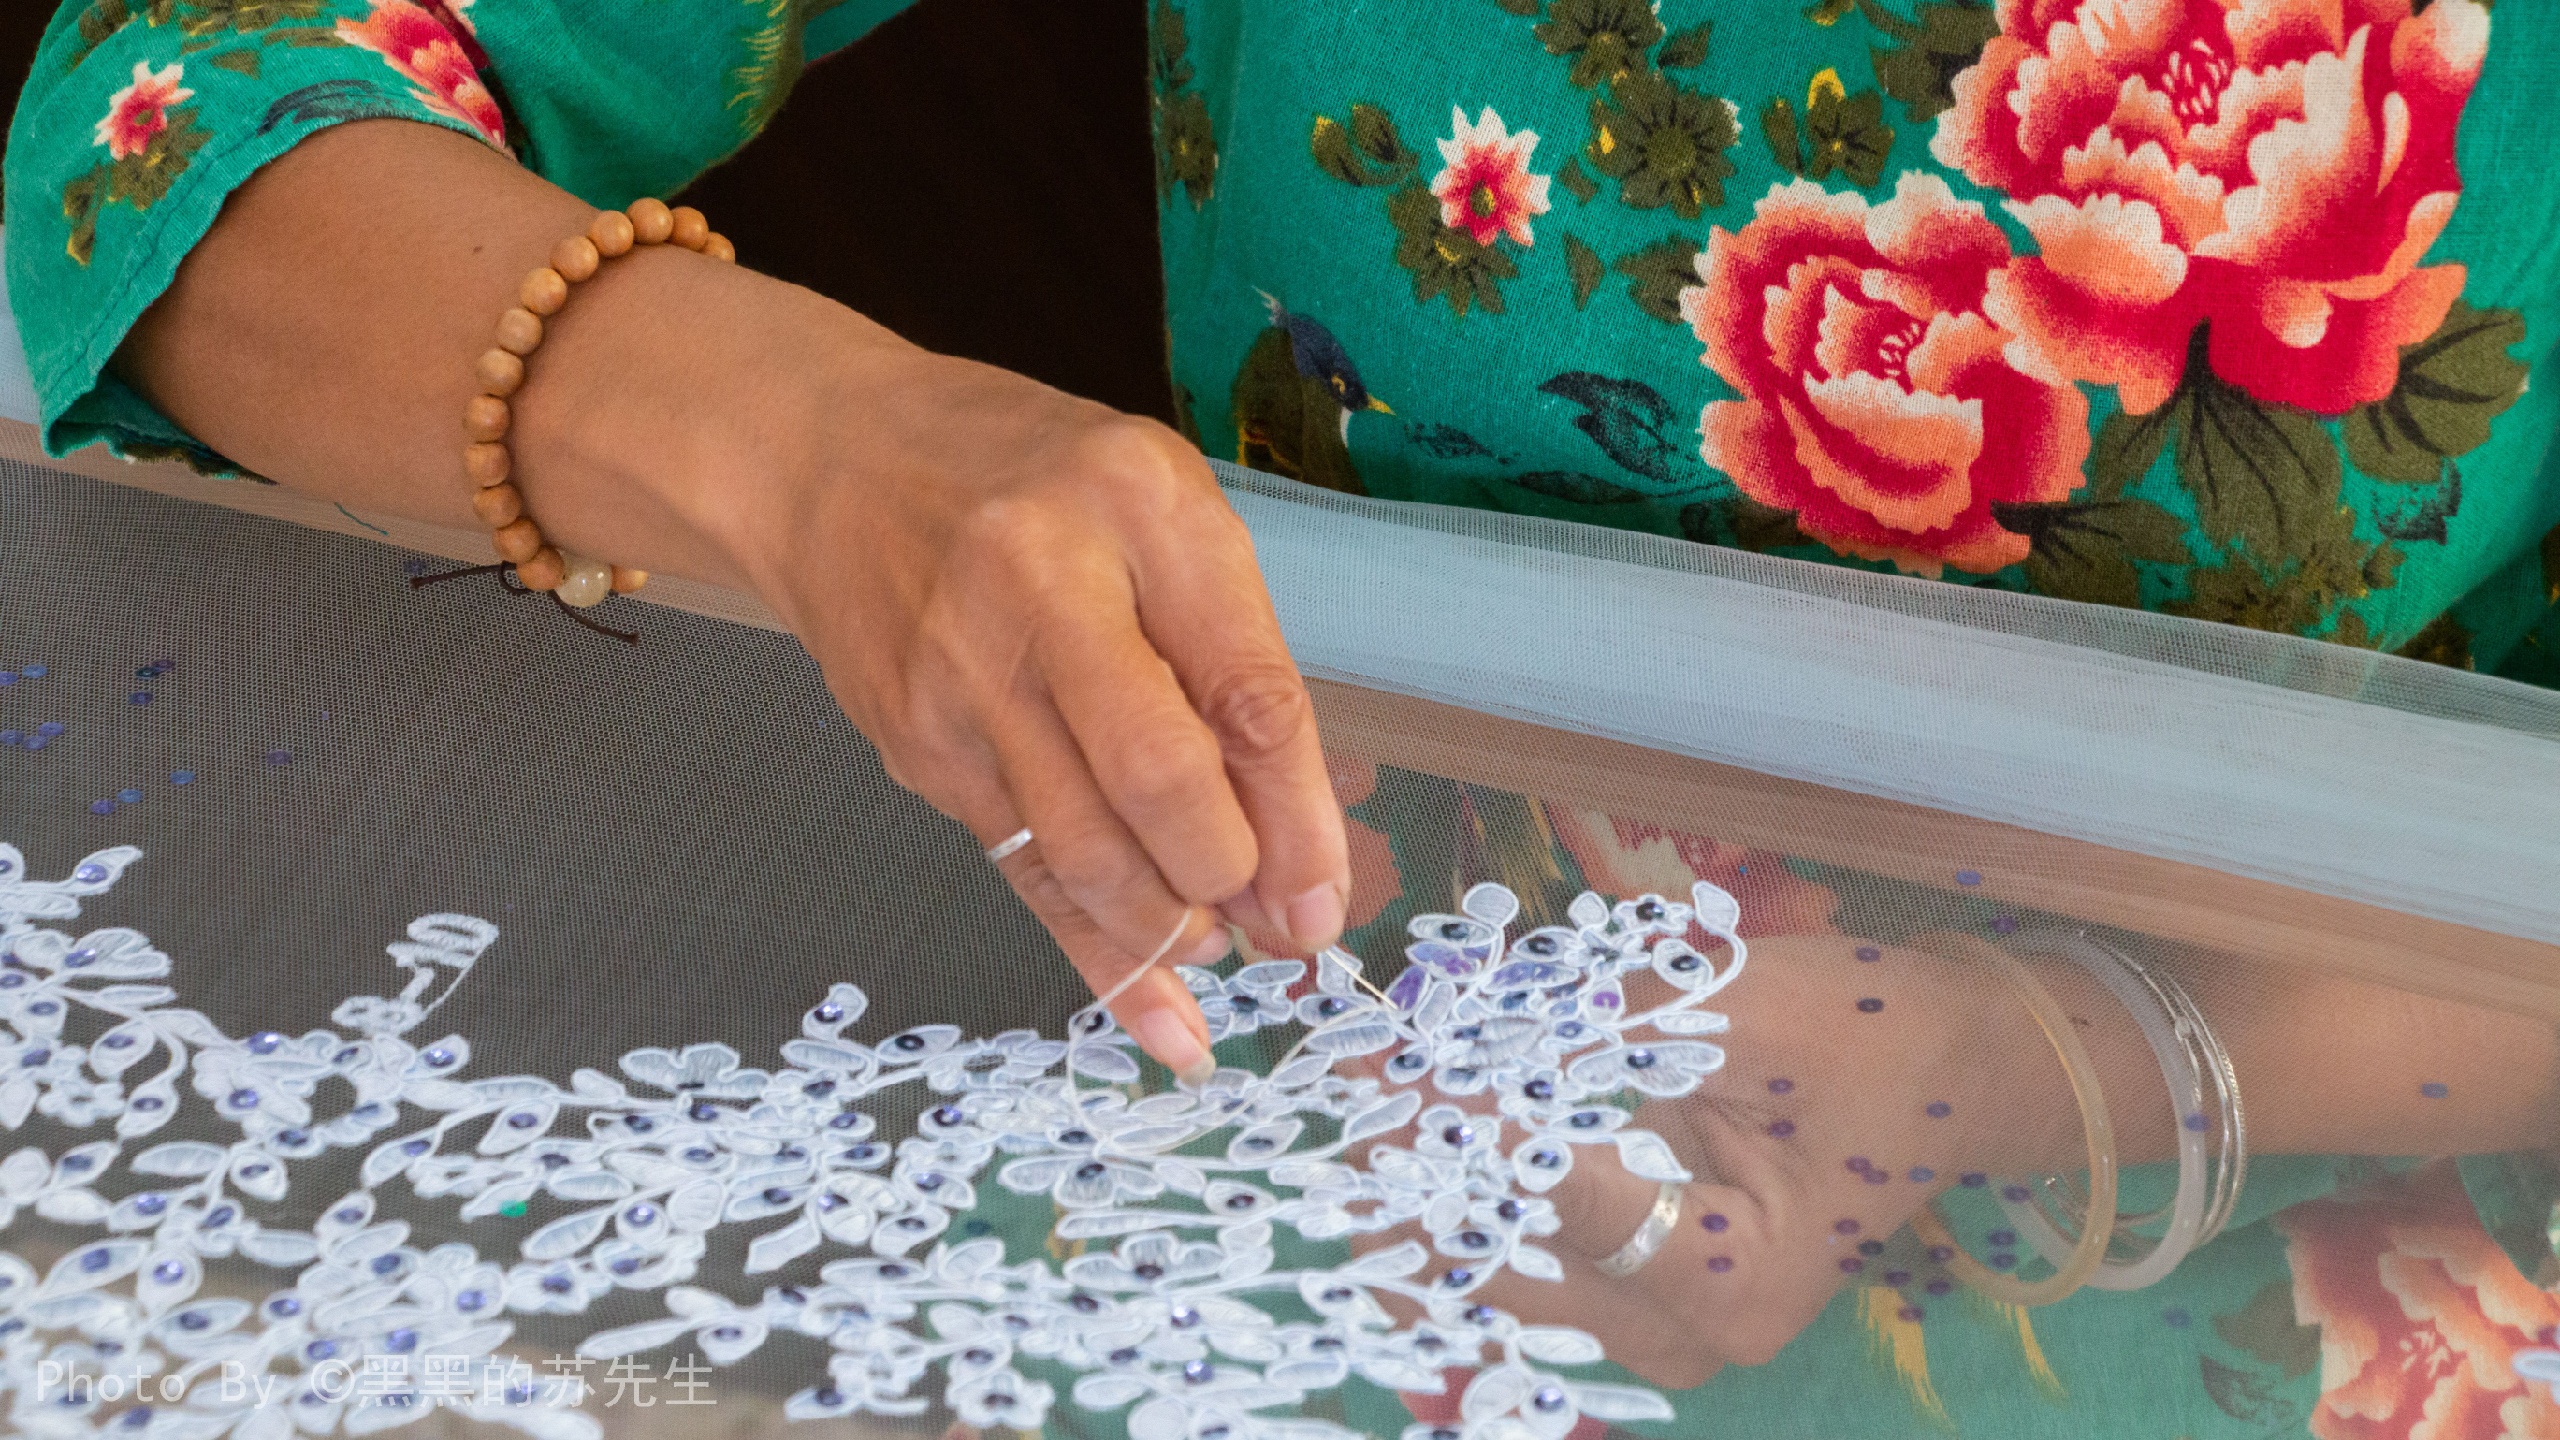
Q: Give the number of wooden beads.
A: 14